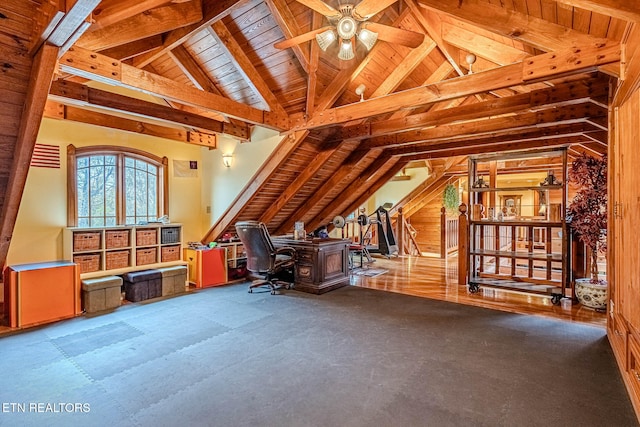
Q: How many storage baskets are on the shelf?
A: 8